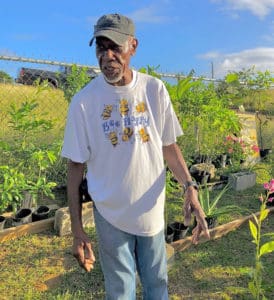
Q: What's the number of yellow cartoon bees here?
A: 6